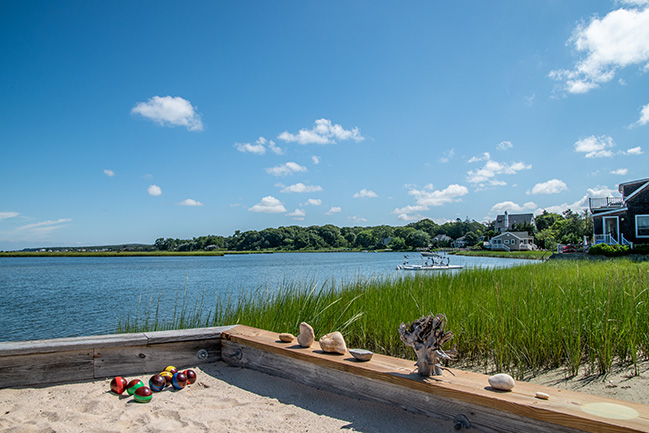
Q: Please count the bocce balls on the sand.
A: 8